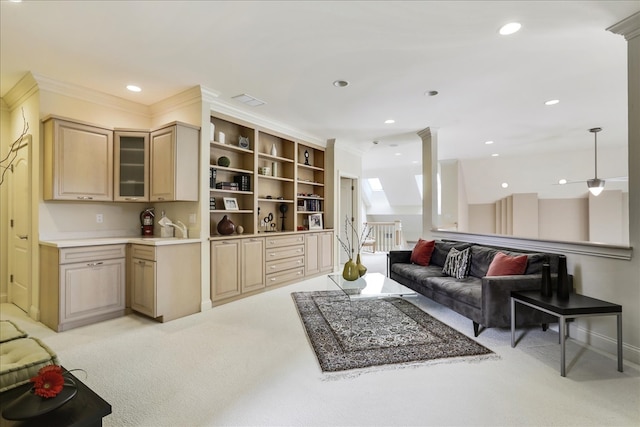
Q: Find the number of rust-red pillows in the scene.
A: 2